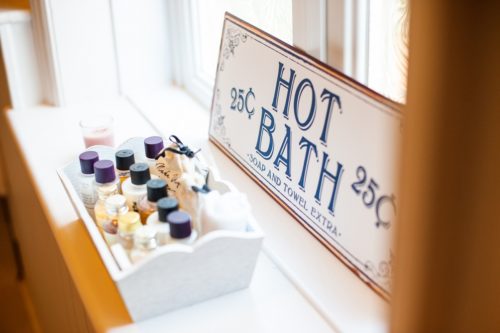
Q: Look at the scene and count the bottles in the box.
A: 11